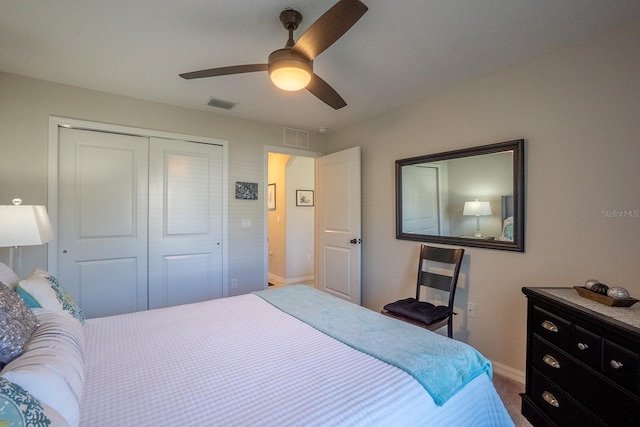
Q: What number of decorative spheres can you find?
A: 3